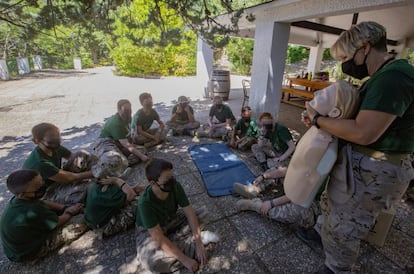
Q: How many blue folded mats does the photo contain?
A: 1